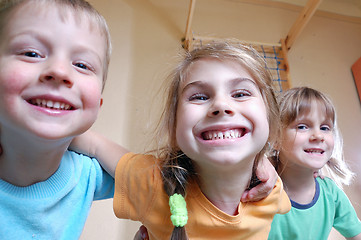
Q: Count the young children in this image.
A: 3